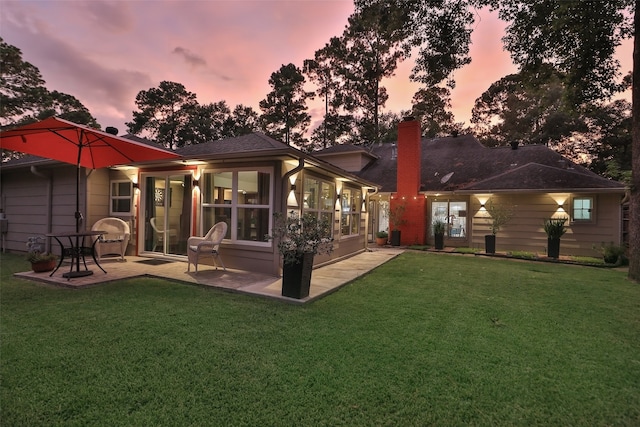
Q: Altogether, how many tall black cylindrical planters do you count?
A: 5